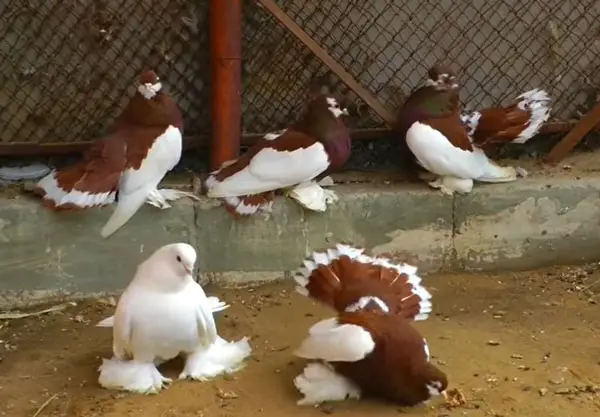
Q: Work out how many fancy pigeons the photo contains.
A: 5